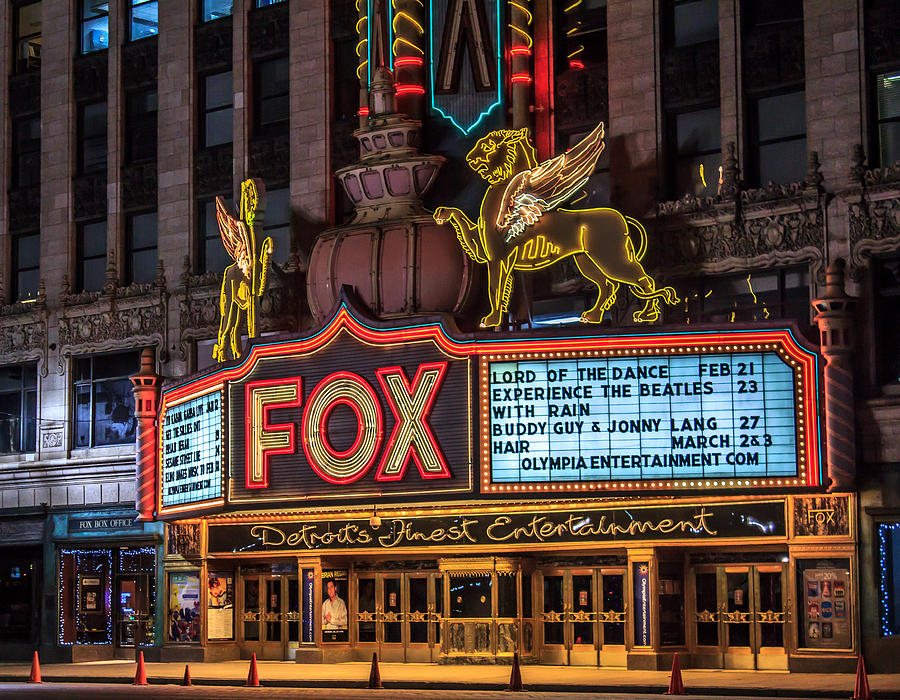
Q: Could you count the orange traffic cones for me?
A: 8